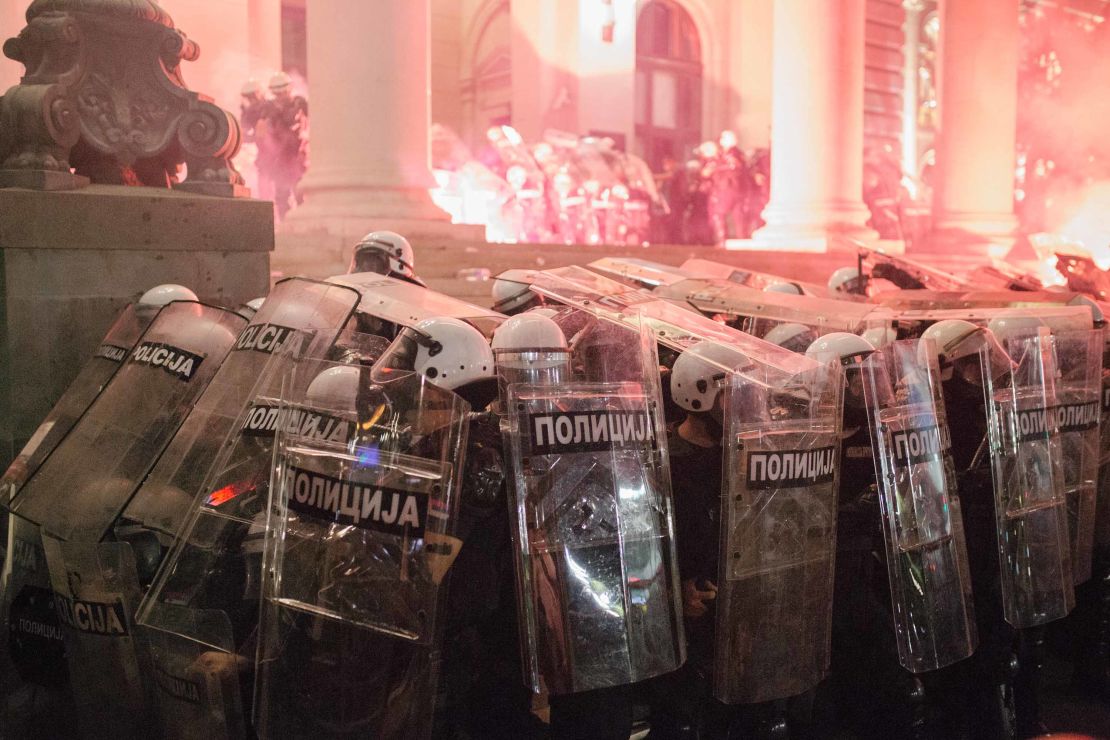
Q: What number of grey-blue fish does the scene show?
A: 0